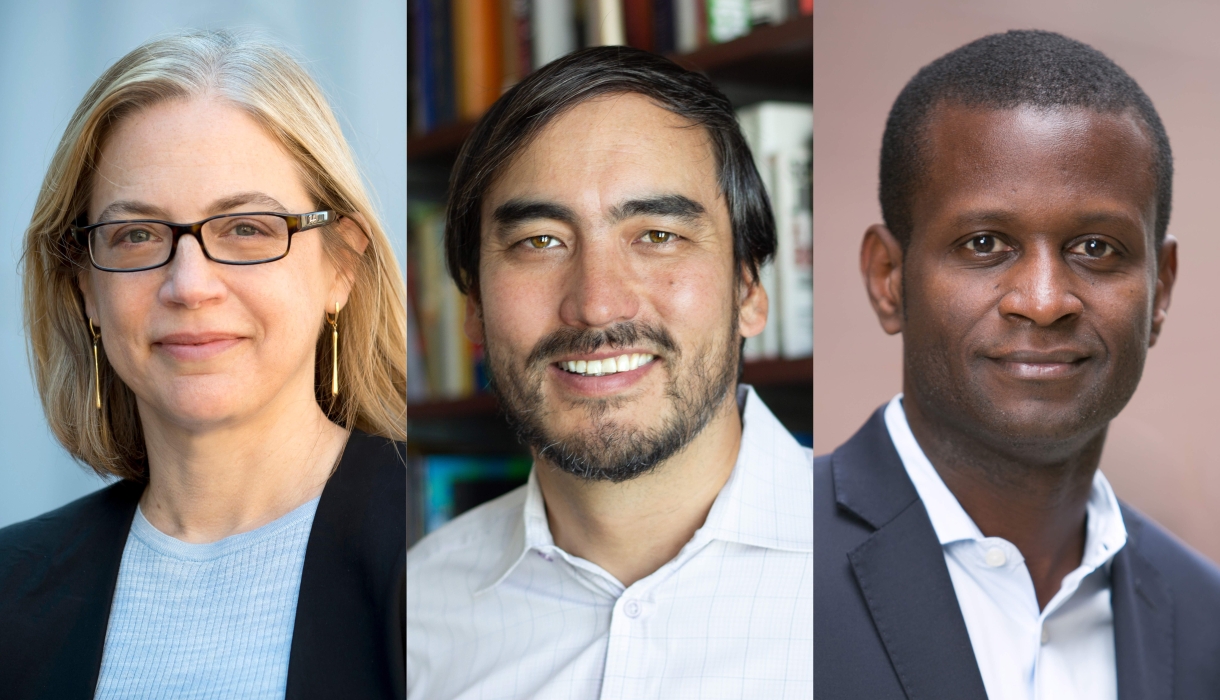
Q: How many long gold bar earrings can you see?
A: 2